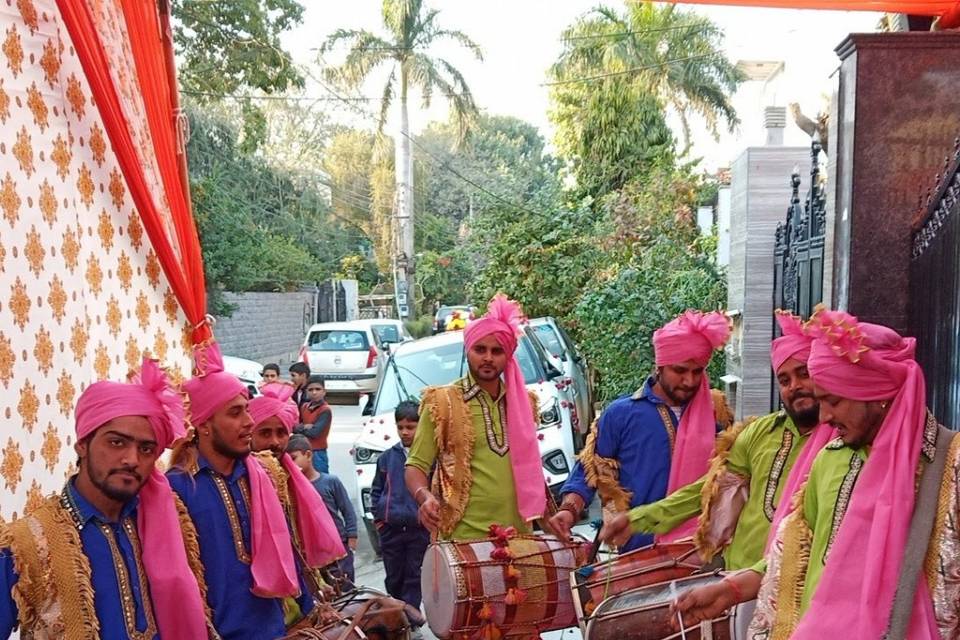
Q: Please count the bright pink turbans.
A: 7